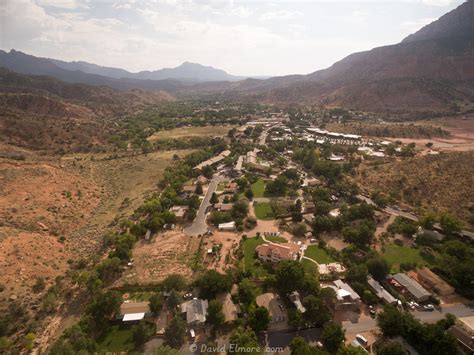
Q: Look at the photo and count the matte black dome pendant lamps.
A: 0